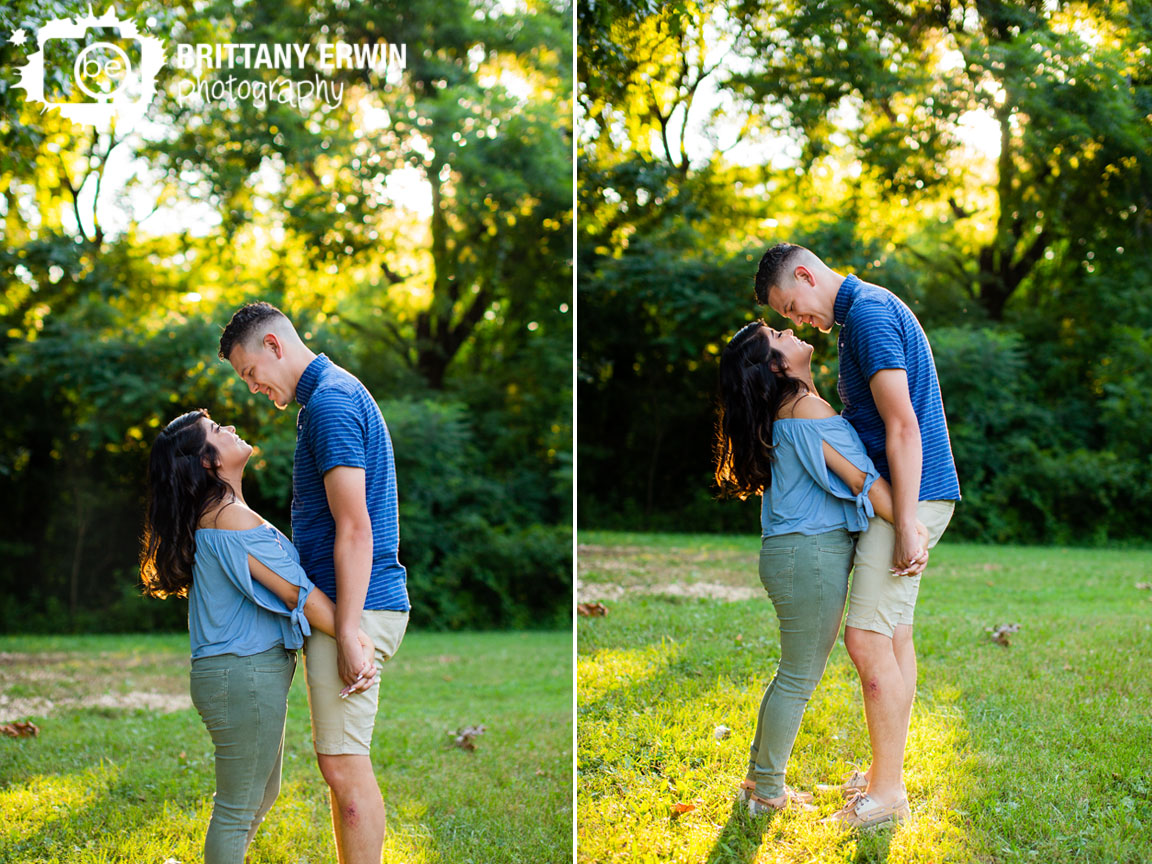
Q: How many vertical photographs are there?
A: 2